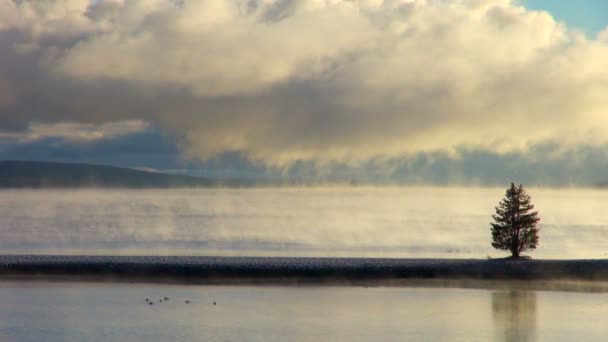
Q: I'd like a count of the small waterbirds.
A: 6